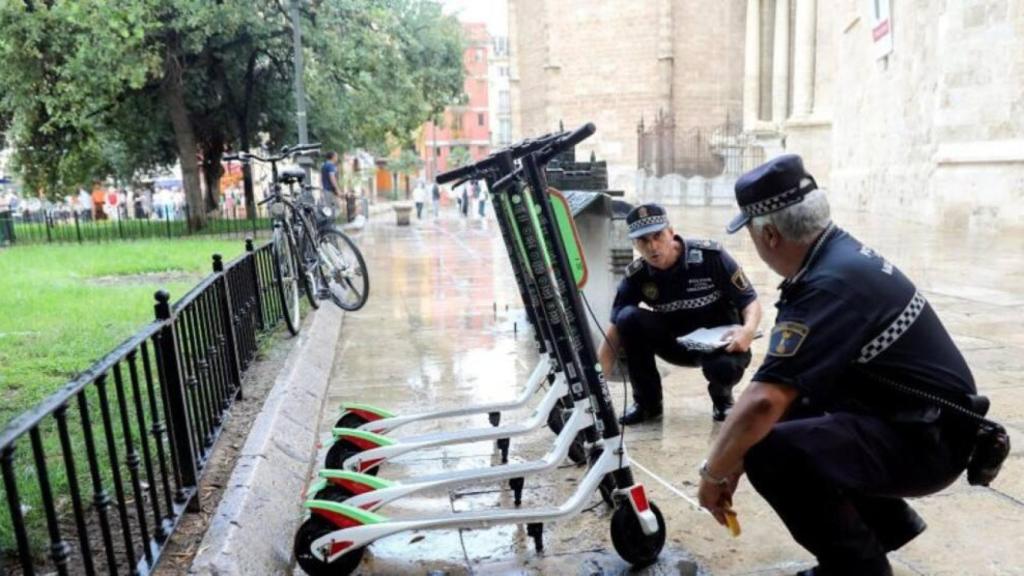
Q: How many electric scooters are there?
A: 4